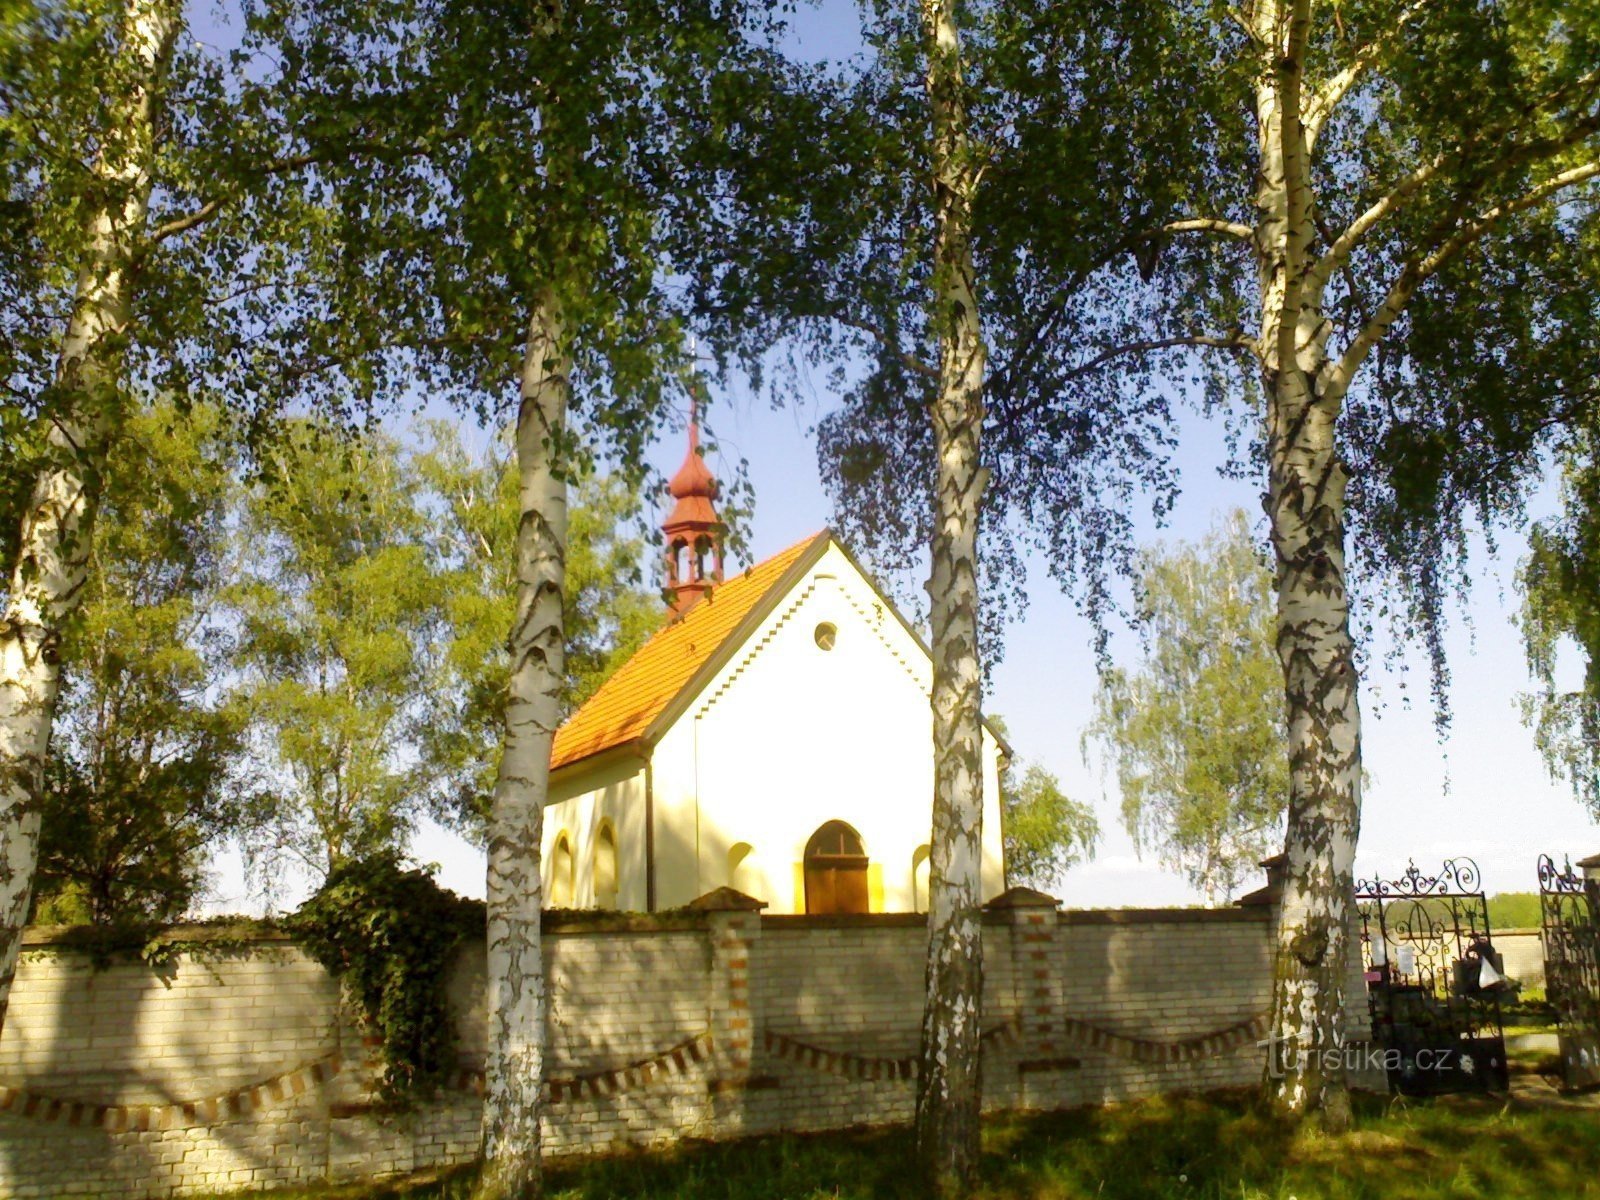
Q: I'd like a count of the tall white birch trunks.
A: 4